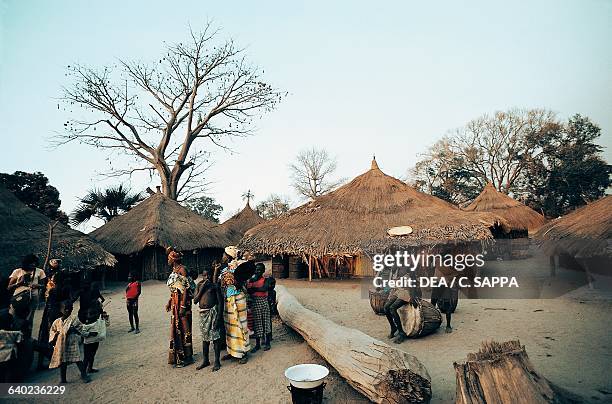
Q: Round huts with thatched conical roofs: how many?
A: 6